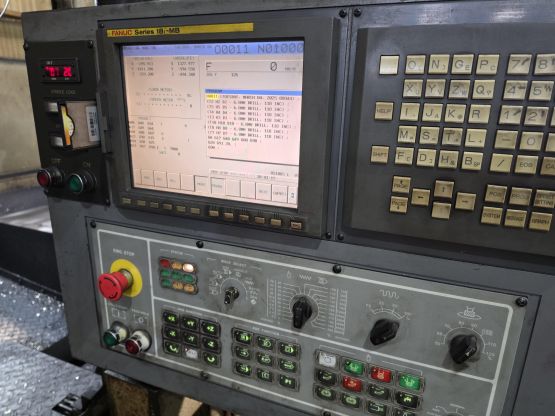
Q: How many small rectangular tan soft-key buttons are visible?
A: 12